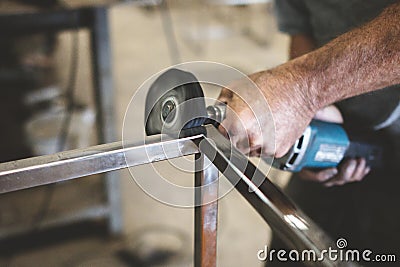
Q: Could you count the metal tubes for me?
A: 3